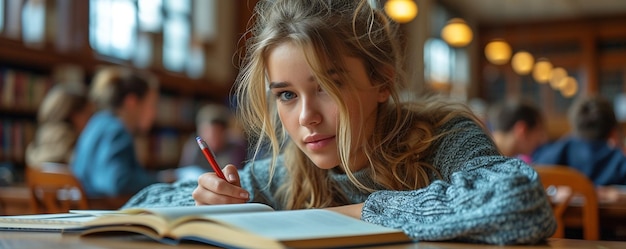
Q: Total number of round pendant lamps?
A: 7